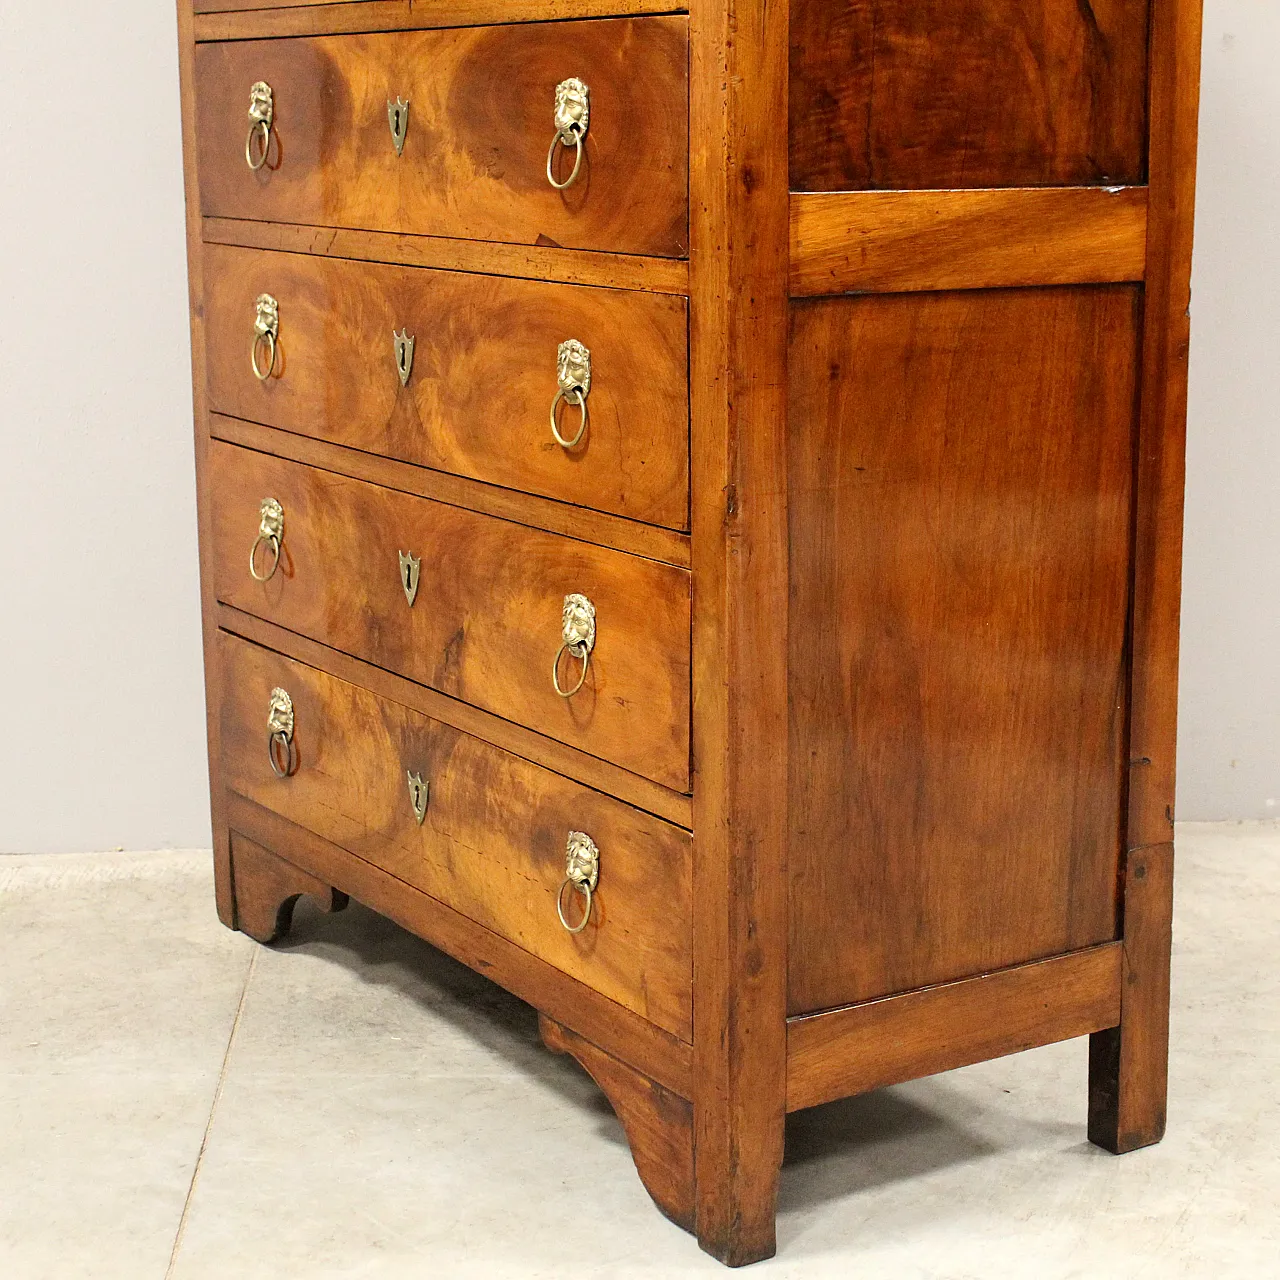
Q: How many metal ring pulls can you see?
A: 8